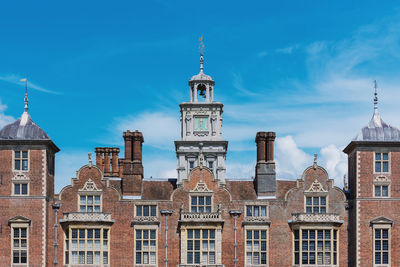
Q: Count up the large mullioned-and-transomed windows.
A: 7